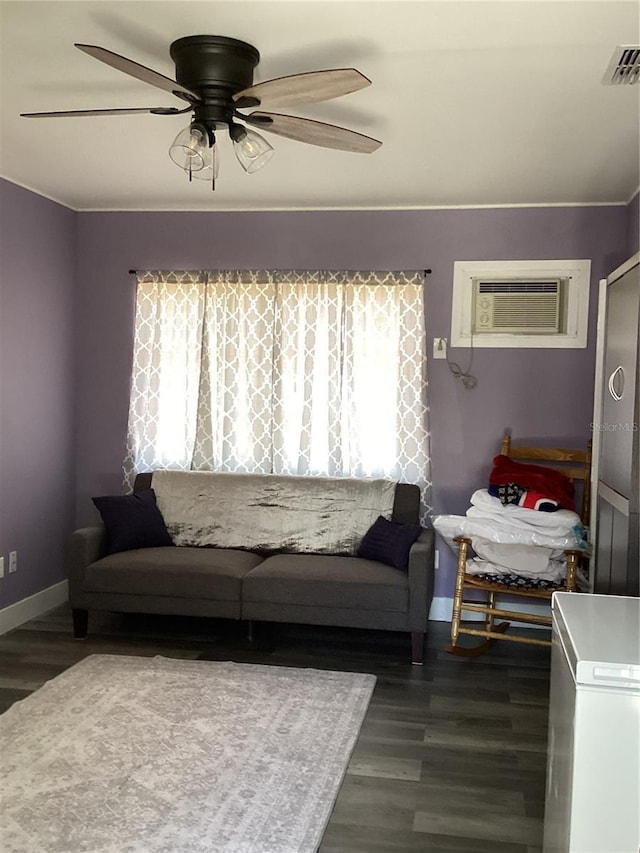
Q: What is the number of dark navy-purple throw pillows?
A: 2